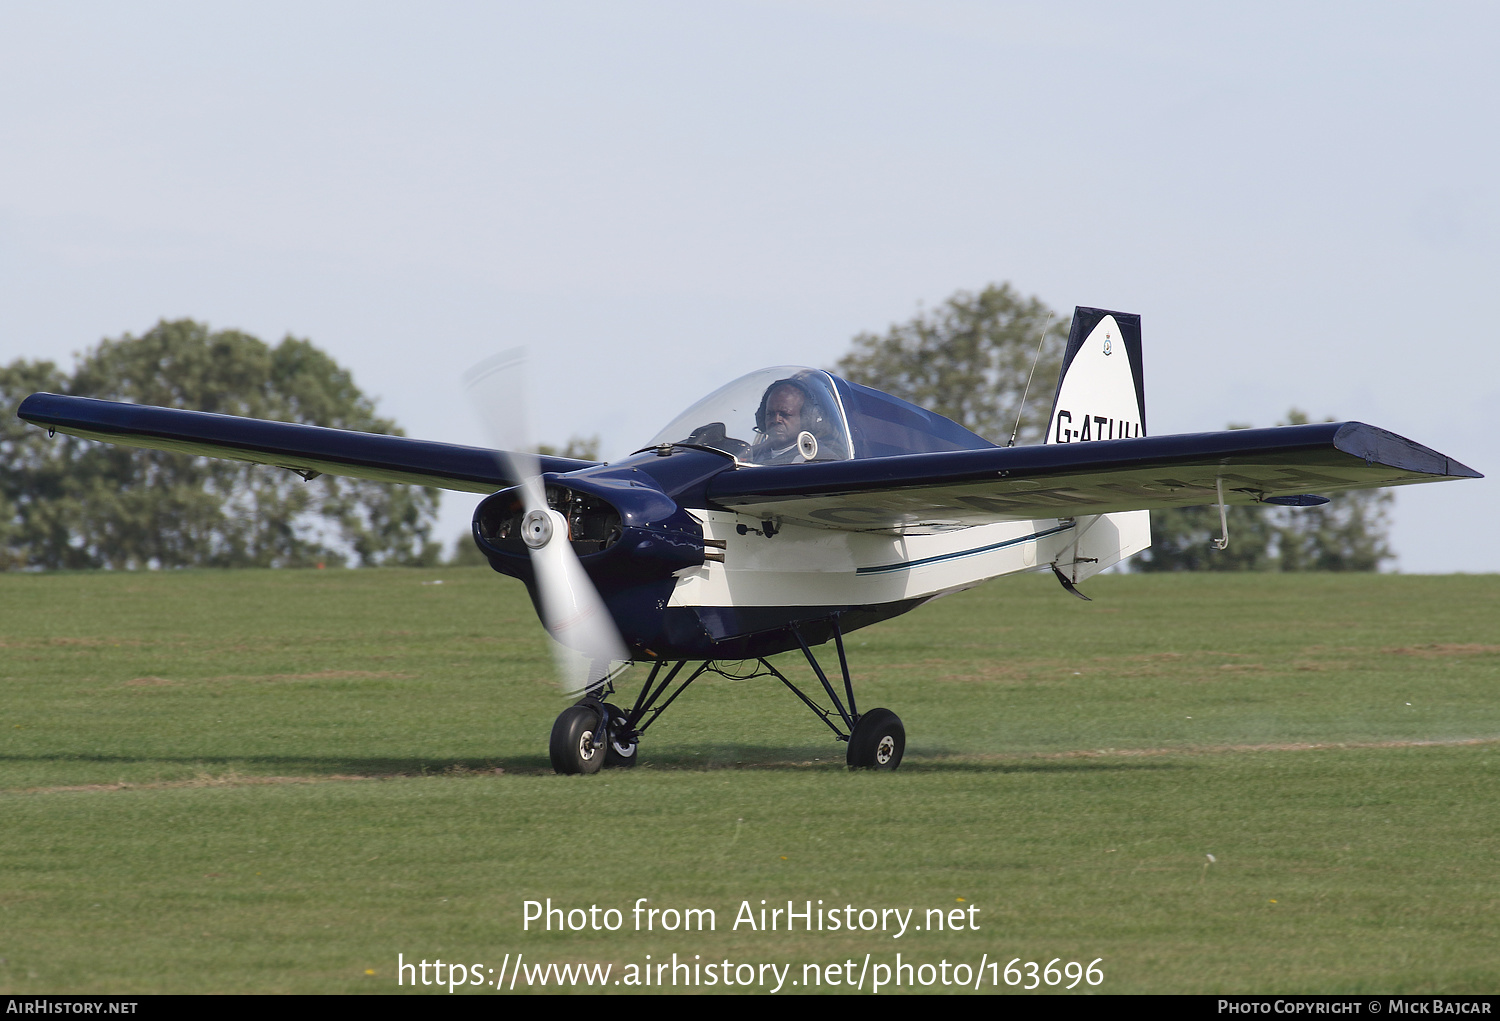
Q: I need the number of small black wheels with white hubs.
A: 3